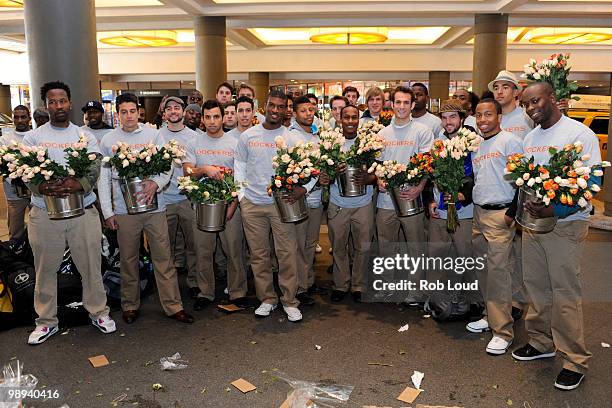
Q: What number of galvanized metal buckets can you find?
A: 7